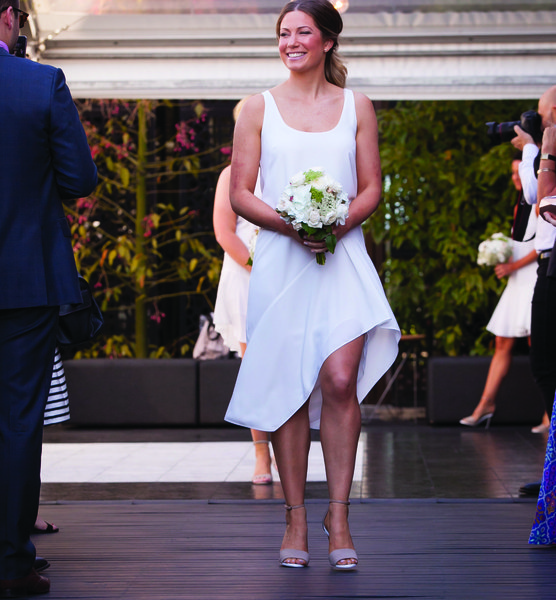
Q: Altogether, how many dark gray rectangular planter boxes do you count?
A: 3